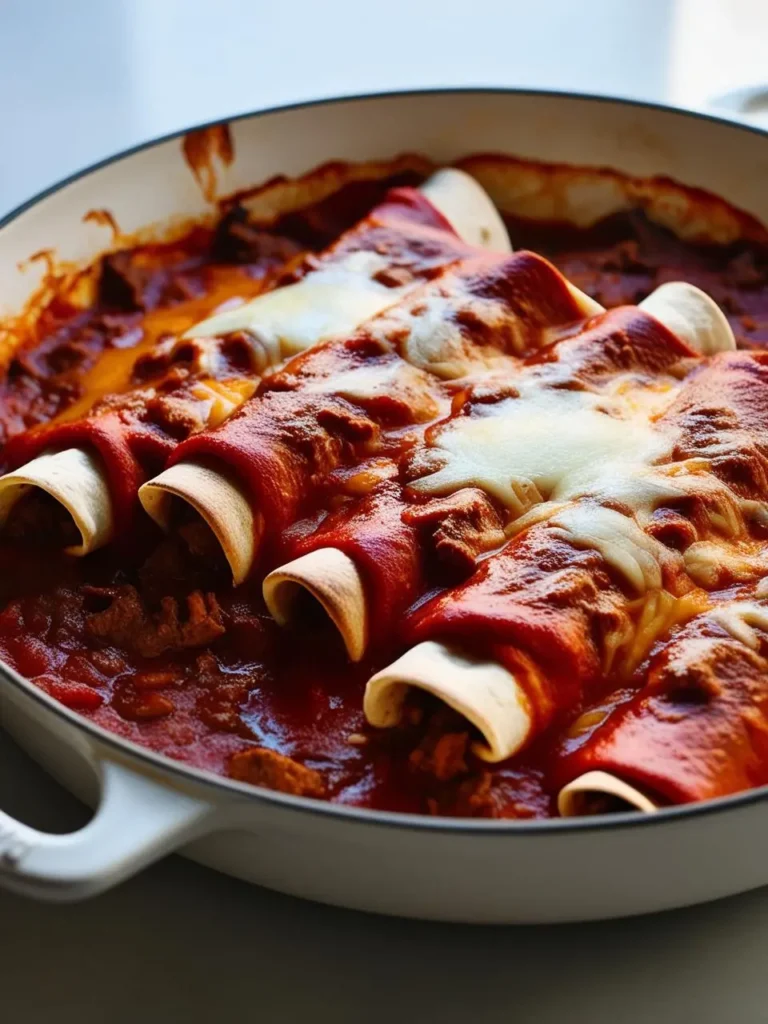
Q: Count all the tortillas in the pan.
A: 5